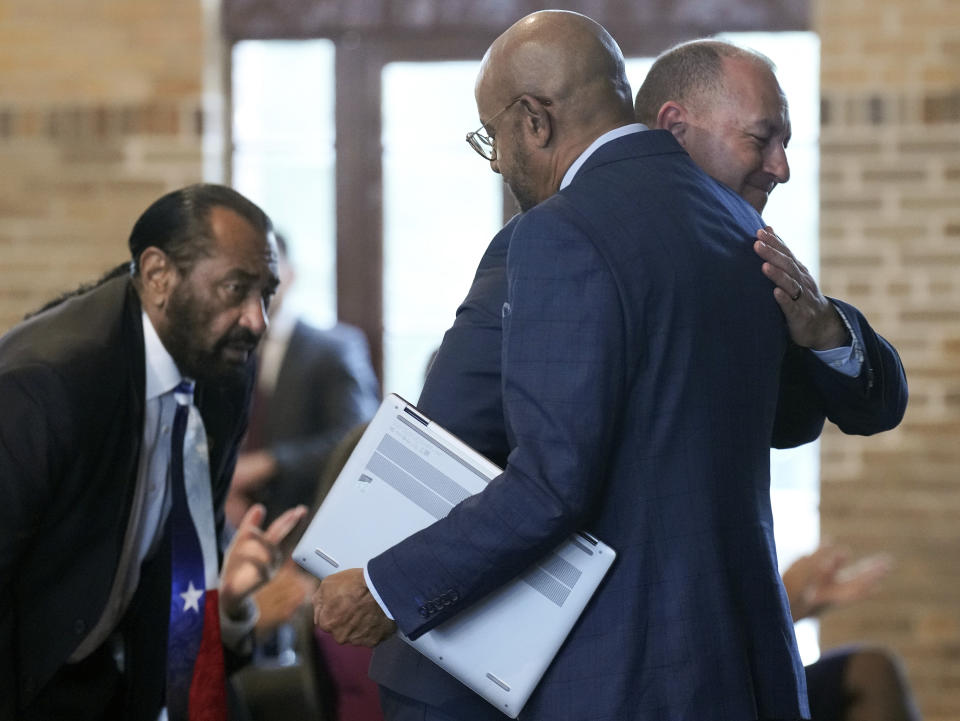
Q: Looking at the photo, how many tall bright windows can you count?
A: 3